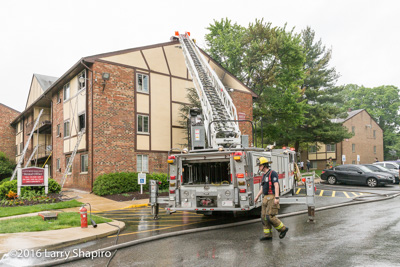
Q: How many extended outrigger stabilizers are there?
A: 2